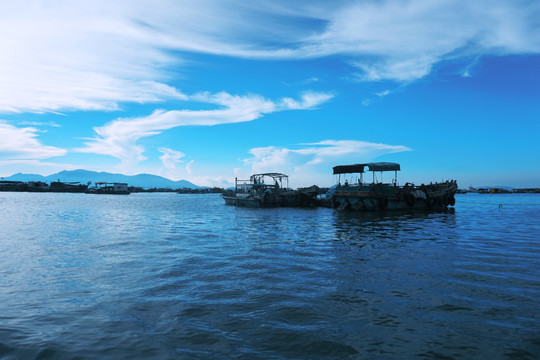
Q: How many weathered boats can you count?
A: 2